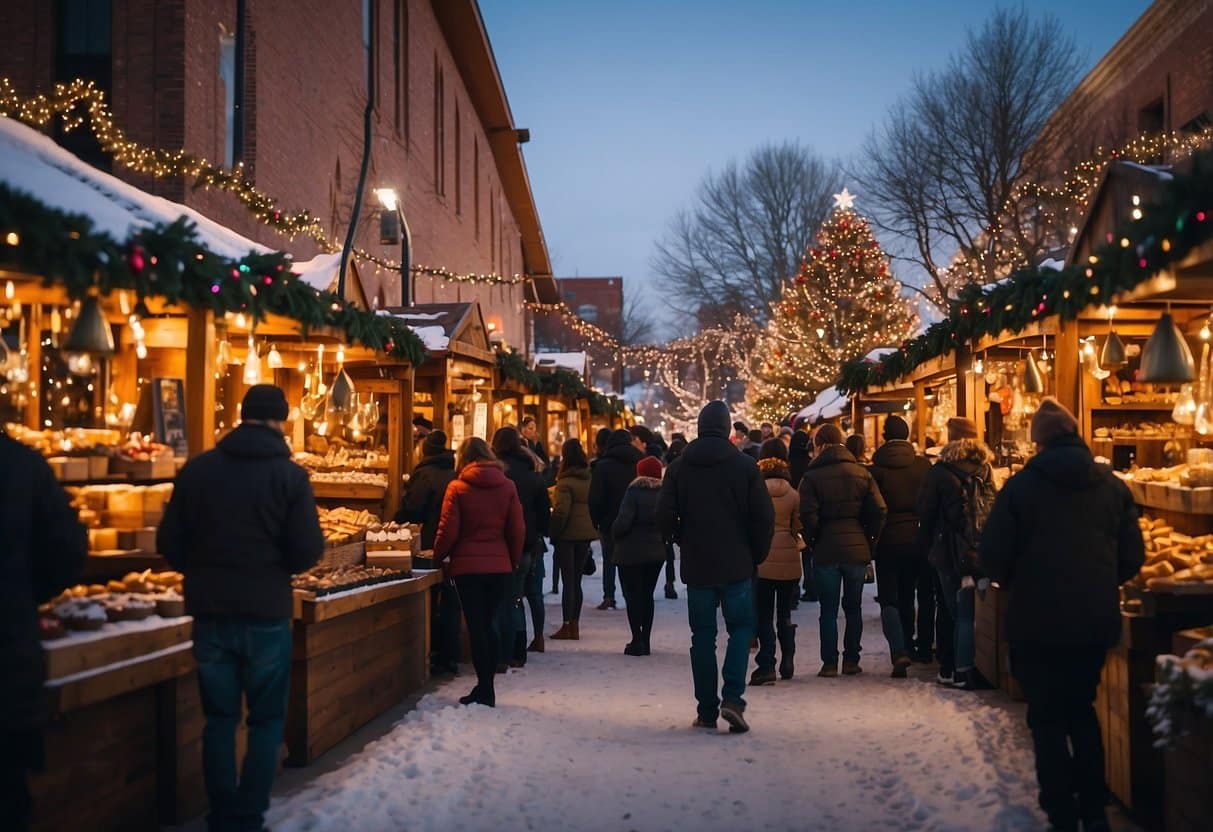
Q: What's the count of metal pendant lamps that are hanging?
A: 5